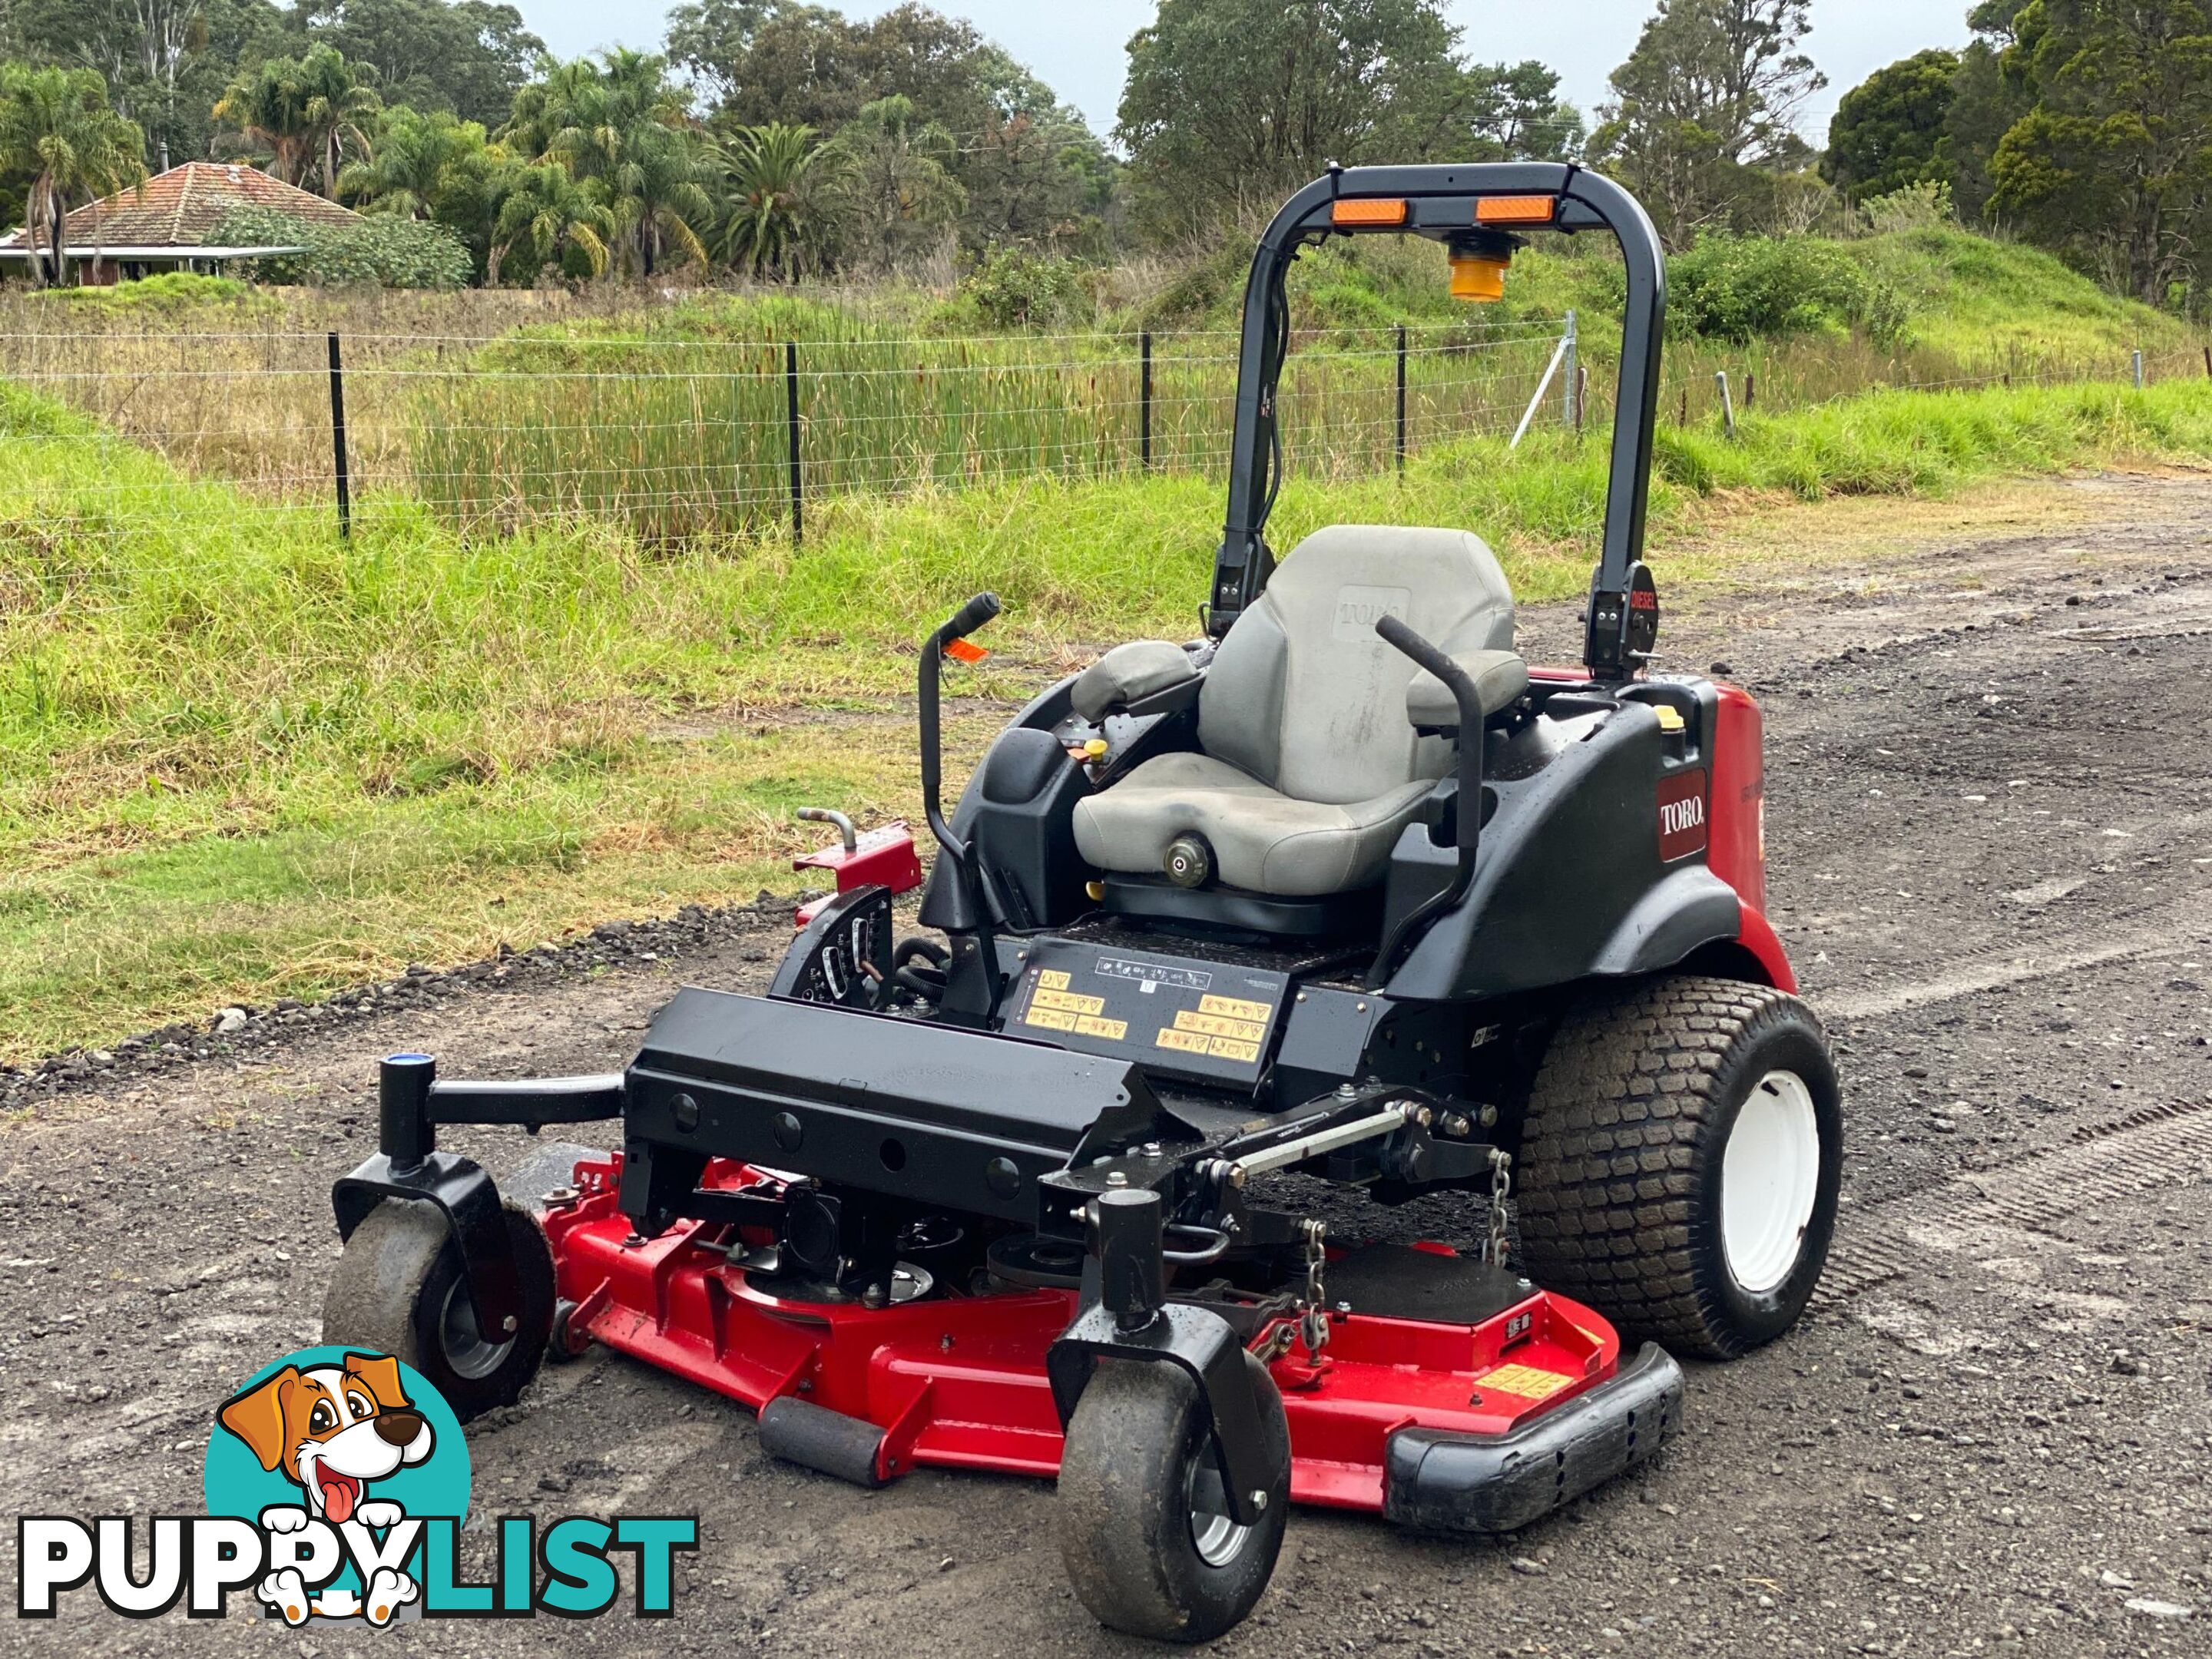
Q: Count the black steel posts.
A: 4